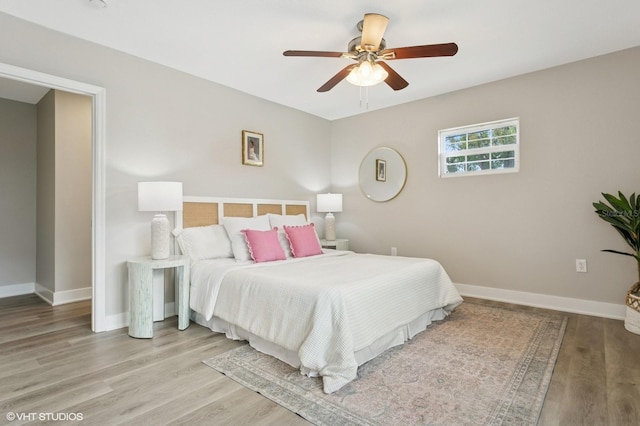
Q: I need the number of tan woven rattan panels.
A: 4